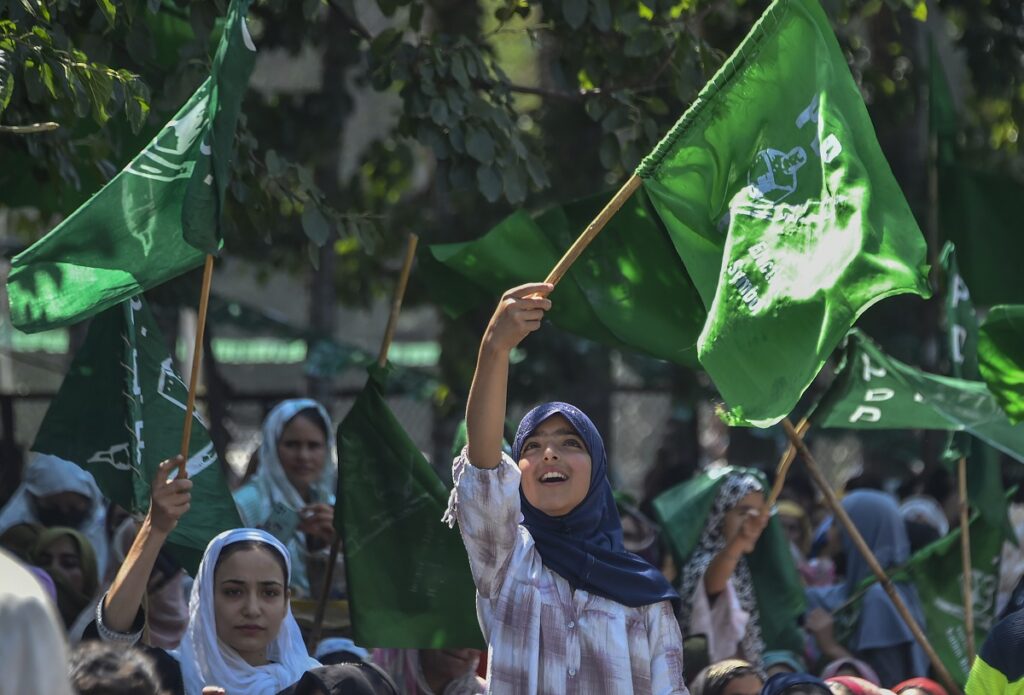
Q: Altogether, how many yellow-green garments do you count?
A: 1